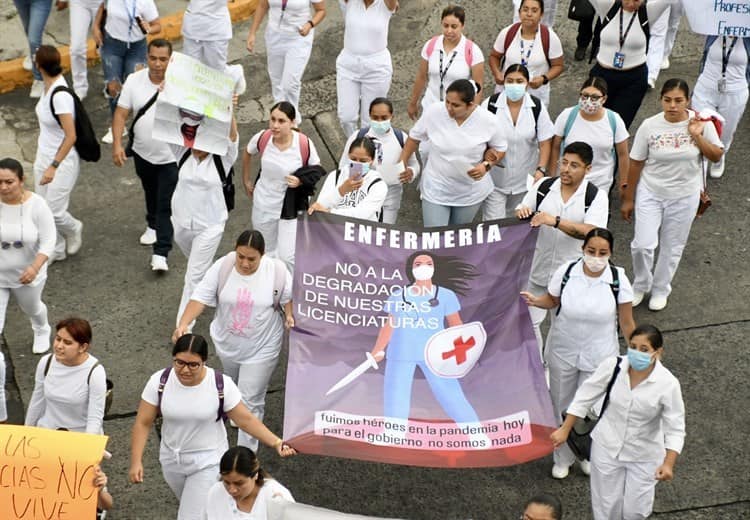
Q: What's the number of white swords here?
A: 1